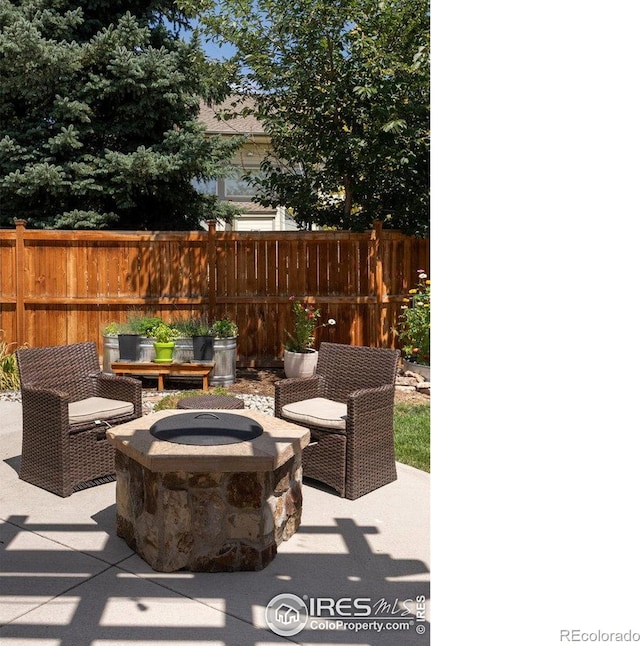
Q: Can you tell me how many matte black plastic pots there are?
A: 2